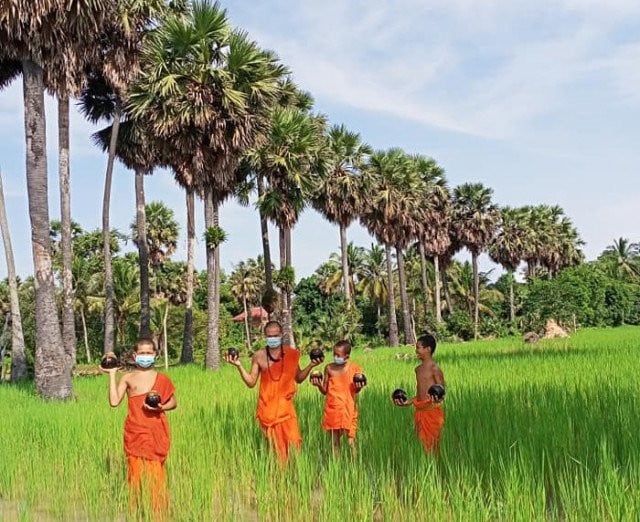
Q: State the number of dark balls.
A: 8